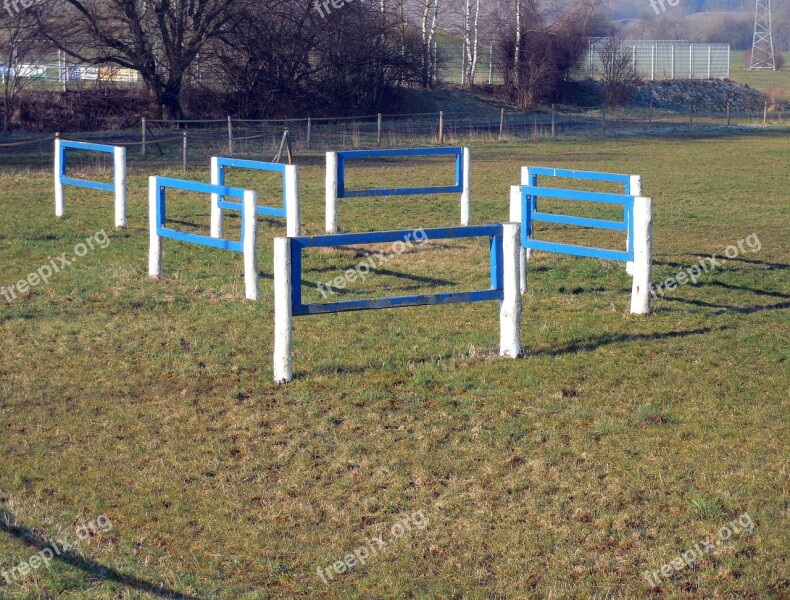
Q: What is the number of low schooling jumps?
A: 7